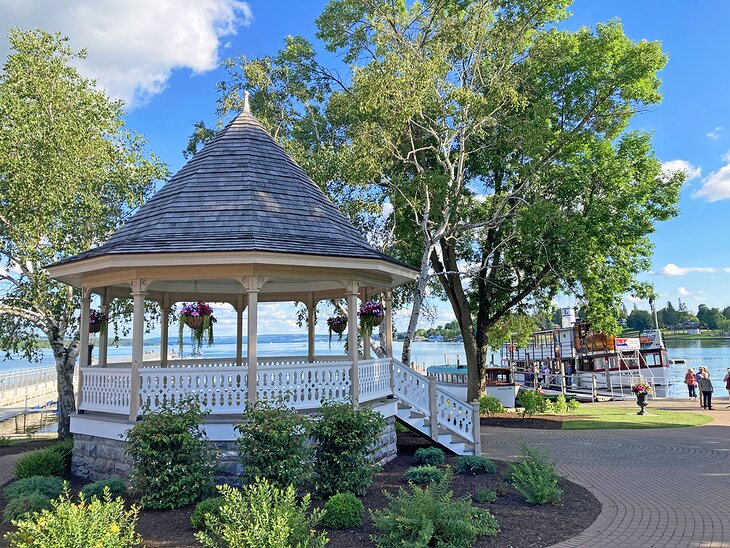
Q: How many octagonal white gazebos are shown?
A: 1